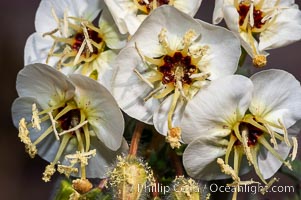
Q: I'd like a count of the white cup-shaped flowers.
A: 6